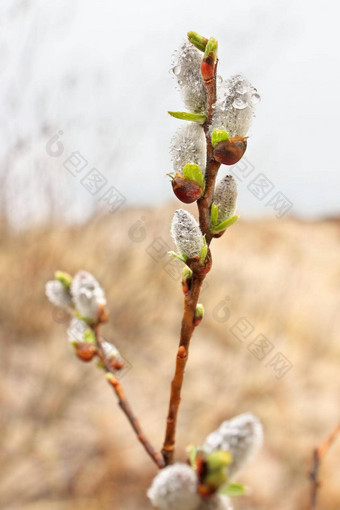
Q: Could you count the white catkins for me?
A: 12